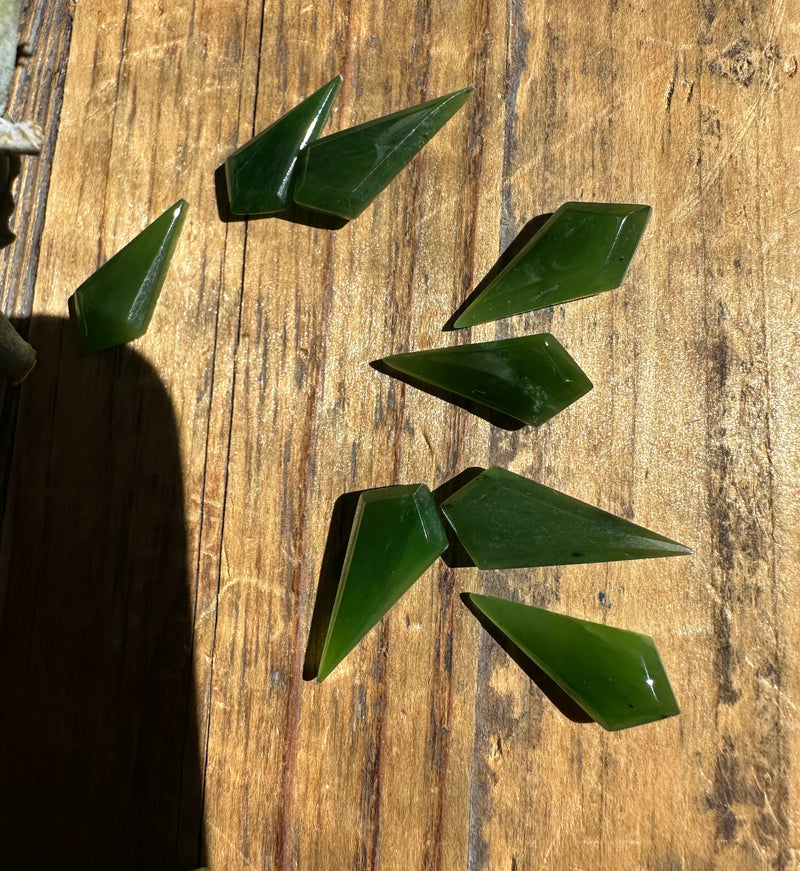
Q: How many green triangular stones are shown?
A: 8